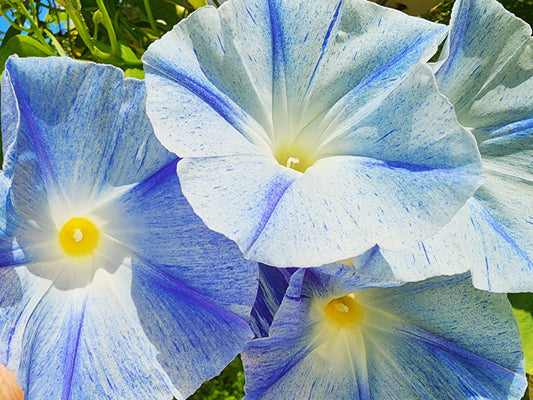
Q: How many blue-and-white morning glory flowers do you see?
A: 4